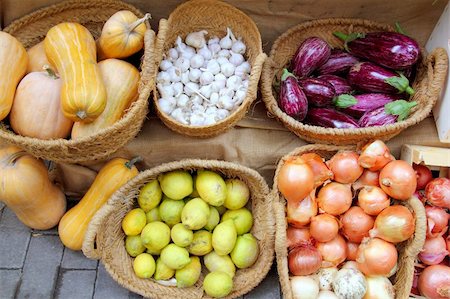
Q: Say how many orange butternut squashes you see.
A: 8